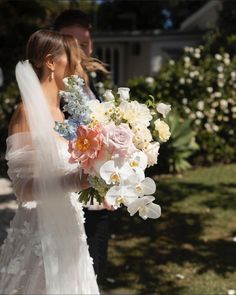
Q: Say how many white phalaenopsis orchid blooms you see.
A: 5